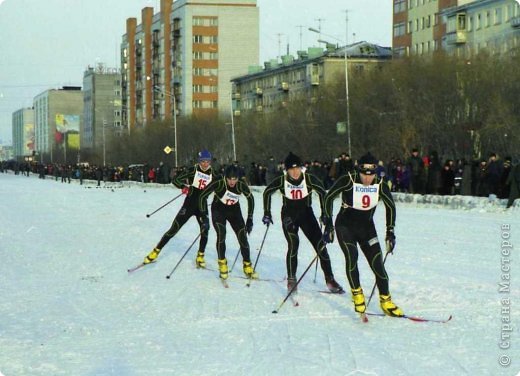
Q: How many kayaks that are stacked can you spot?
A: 0